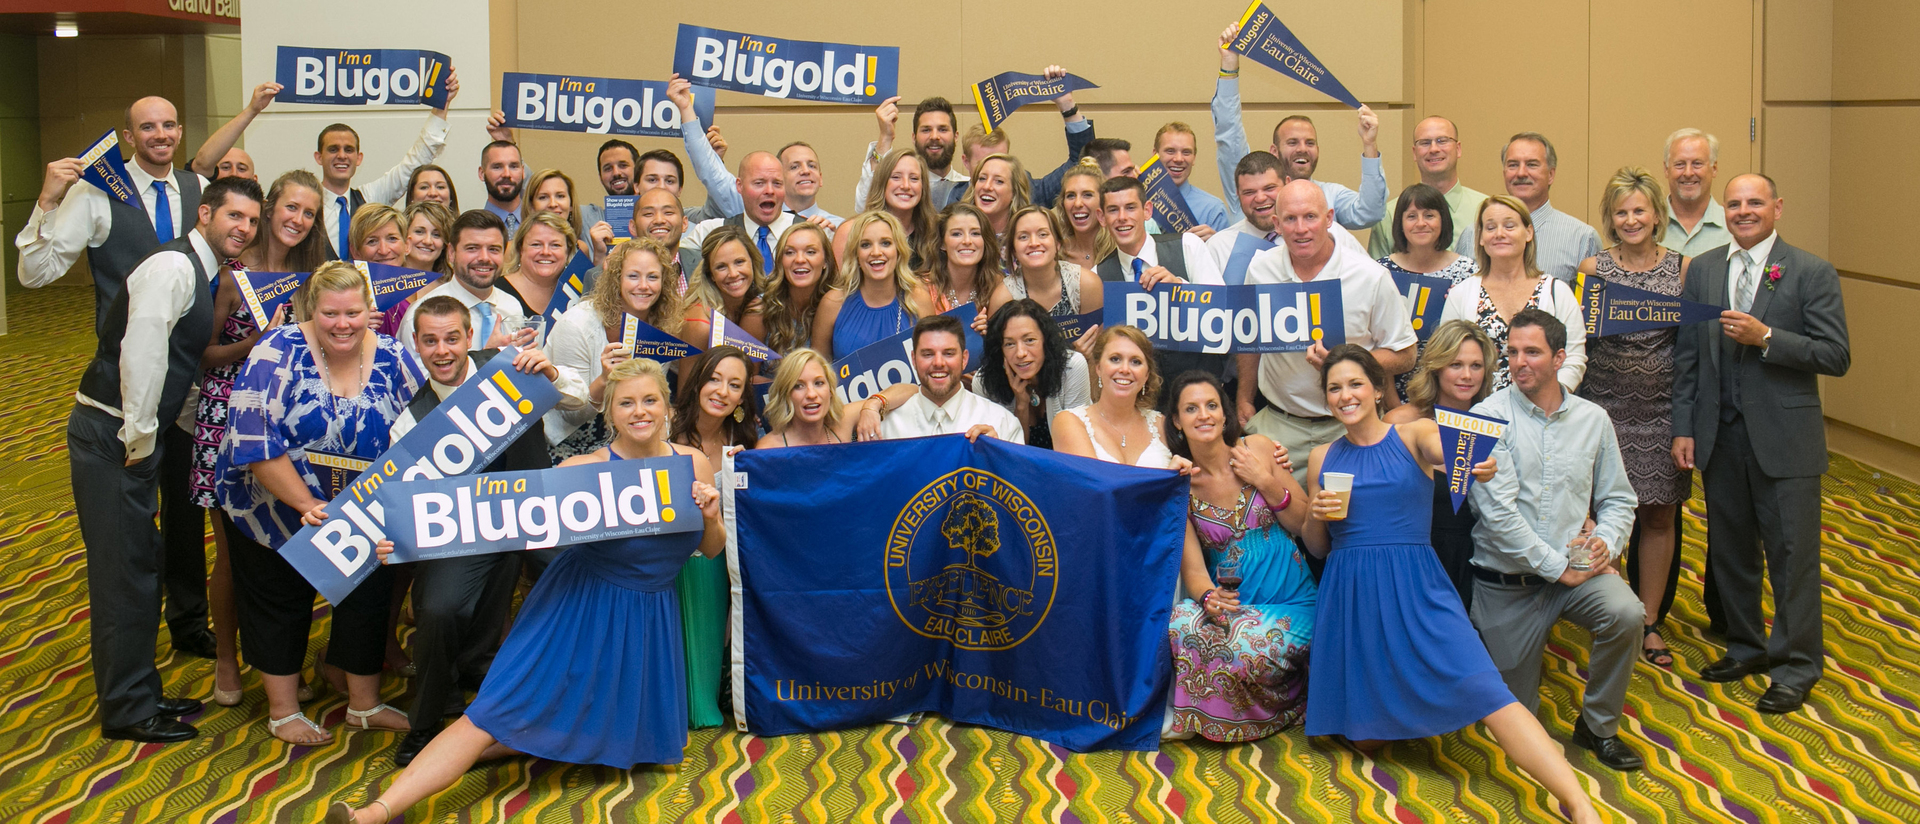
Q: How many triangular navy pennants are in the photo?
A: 12